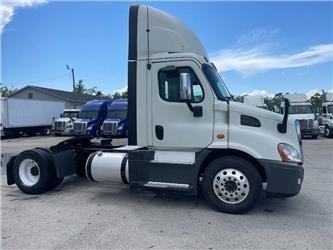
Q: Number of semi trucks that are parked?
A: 7